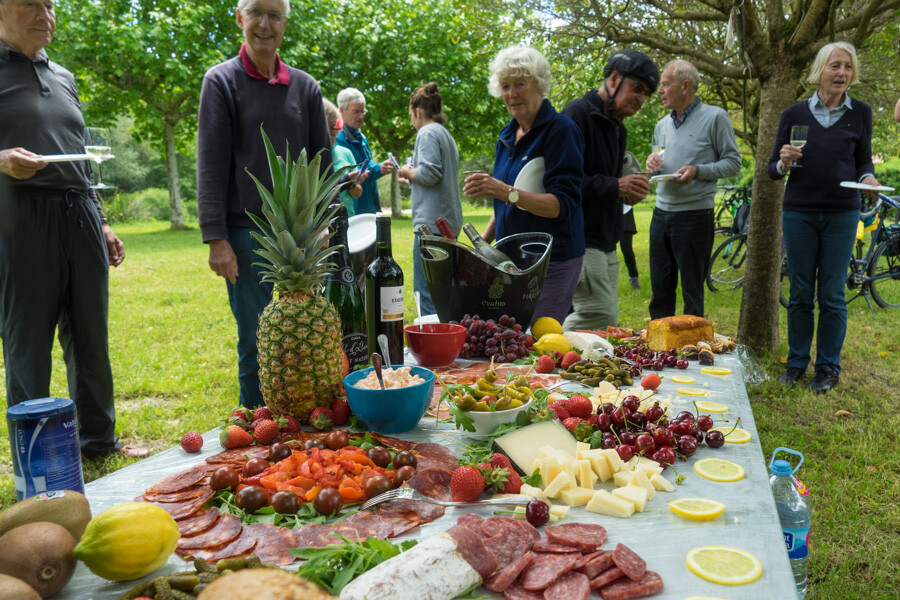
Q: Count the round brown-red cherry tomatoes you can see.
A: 12